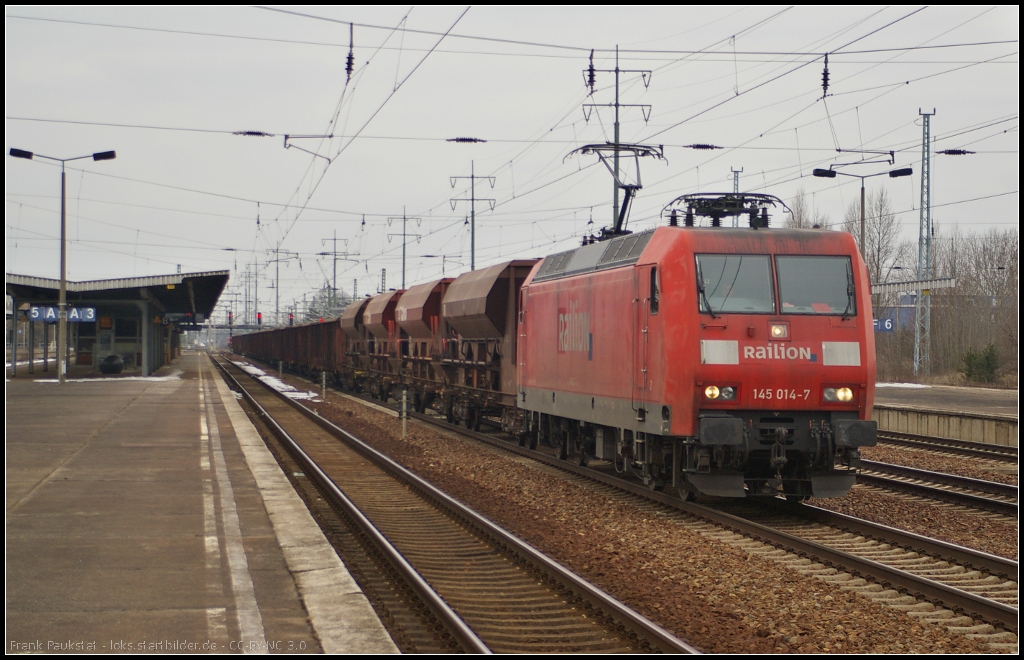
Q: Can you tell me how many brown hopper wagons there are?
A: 4